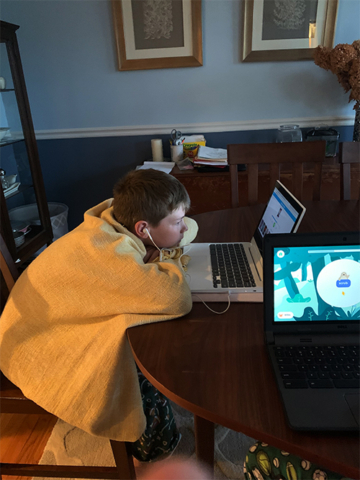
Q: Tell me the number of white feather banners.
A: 0